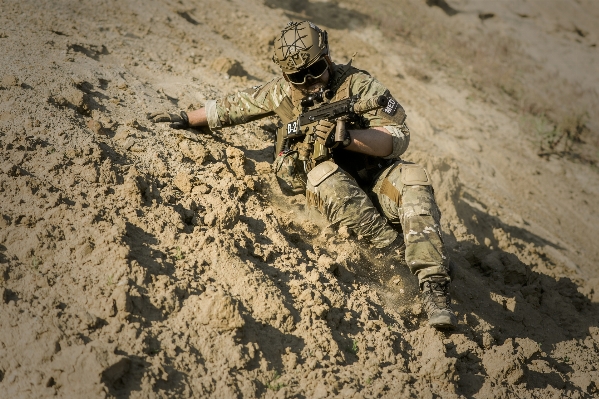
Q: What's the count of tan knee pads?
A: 2